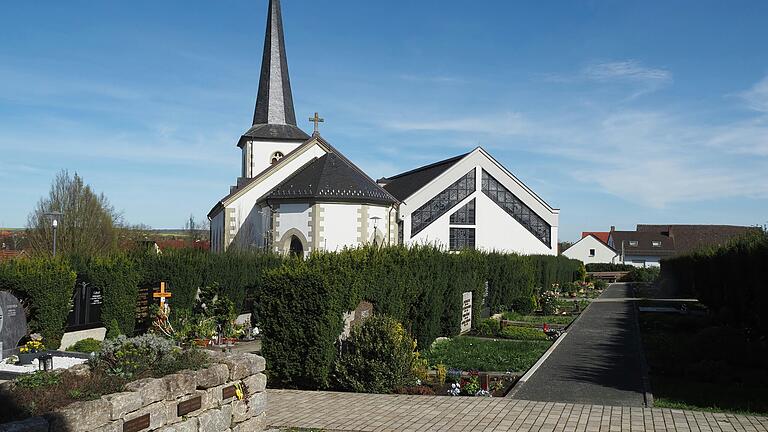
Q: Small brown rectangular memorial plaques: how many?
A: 3